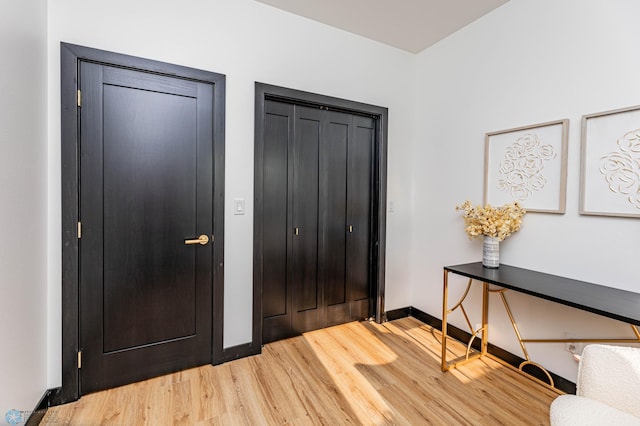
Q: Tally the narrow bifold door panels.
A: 4